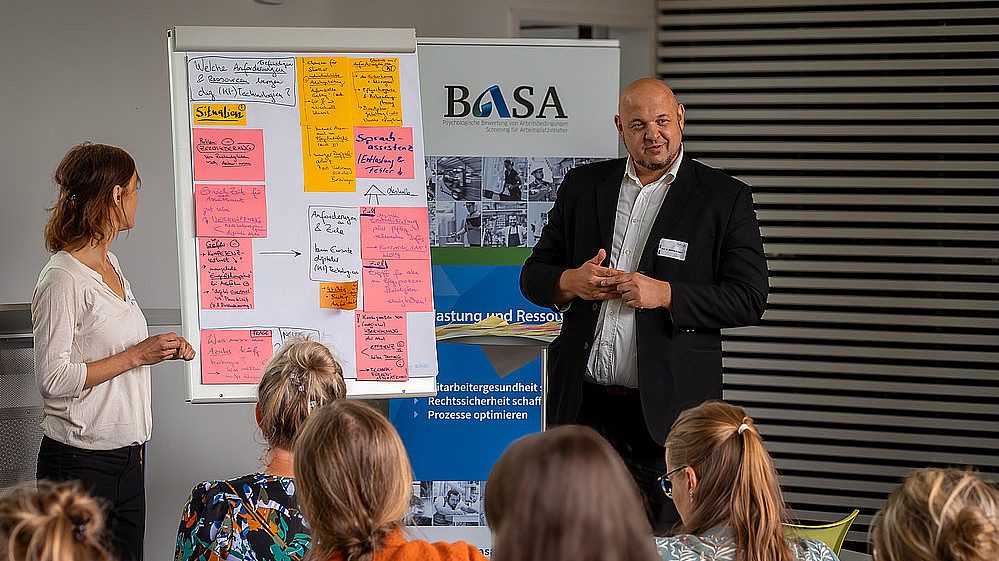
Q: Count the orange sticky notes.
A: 5